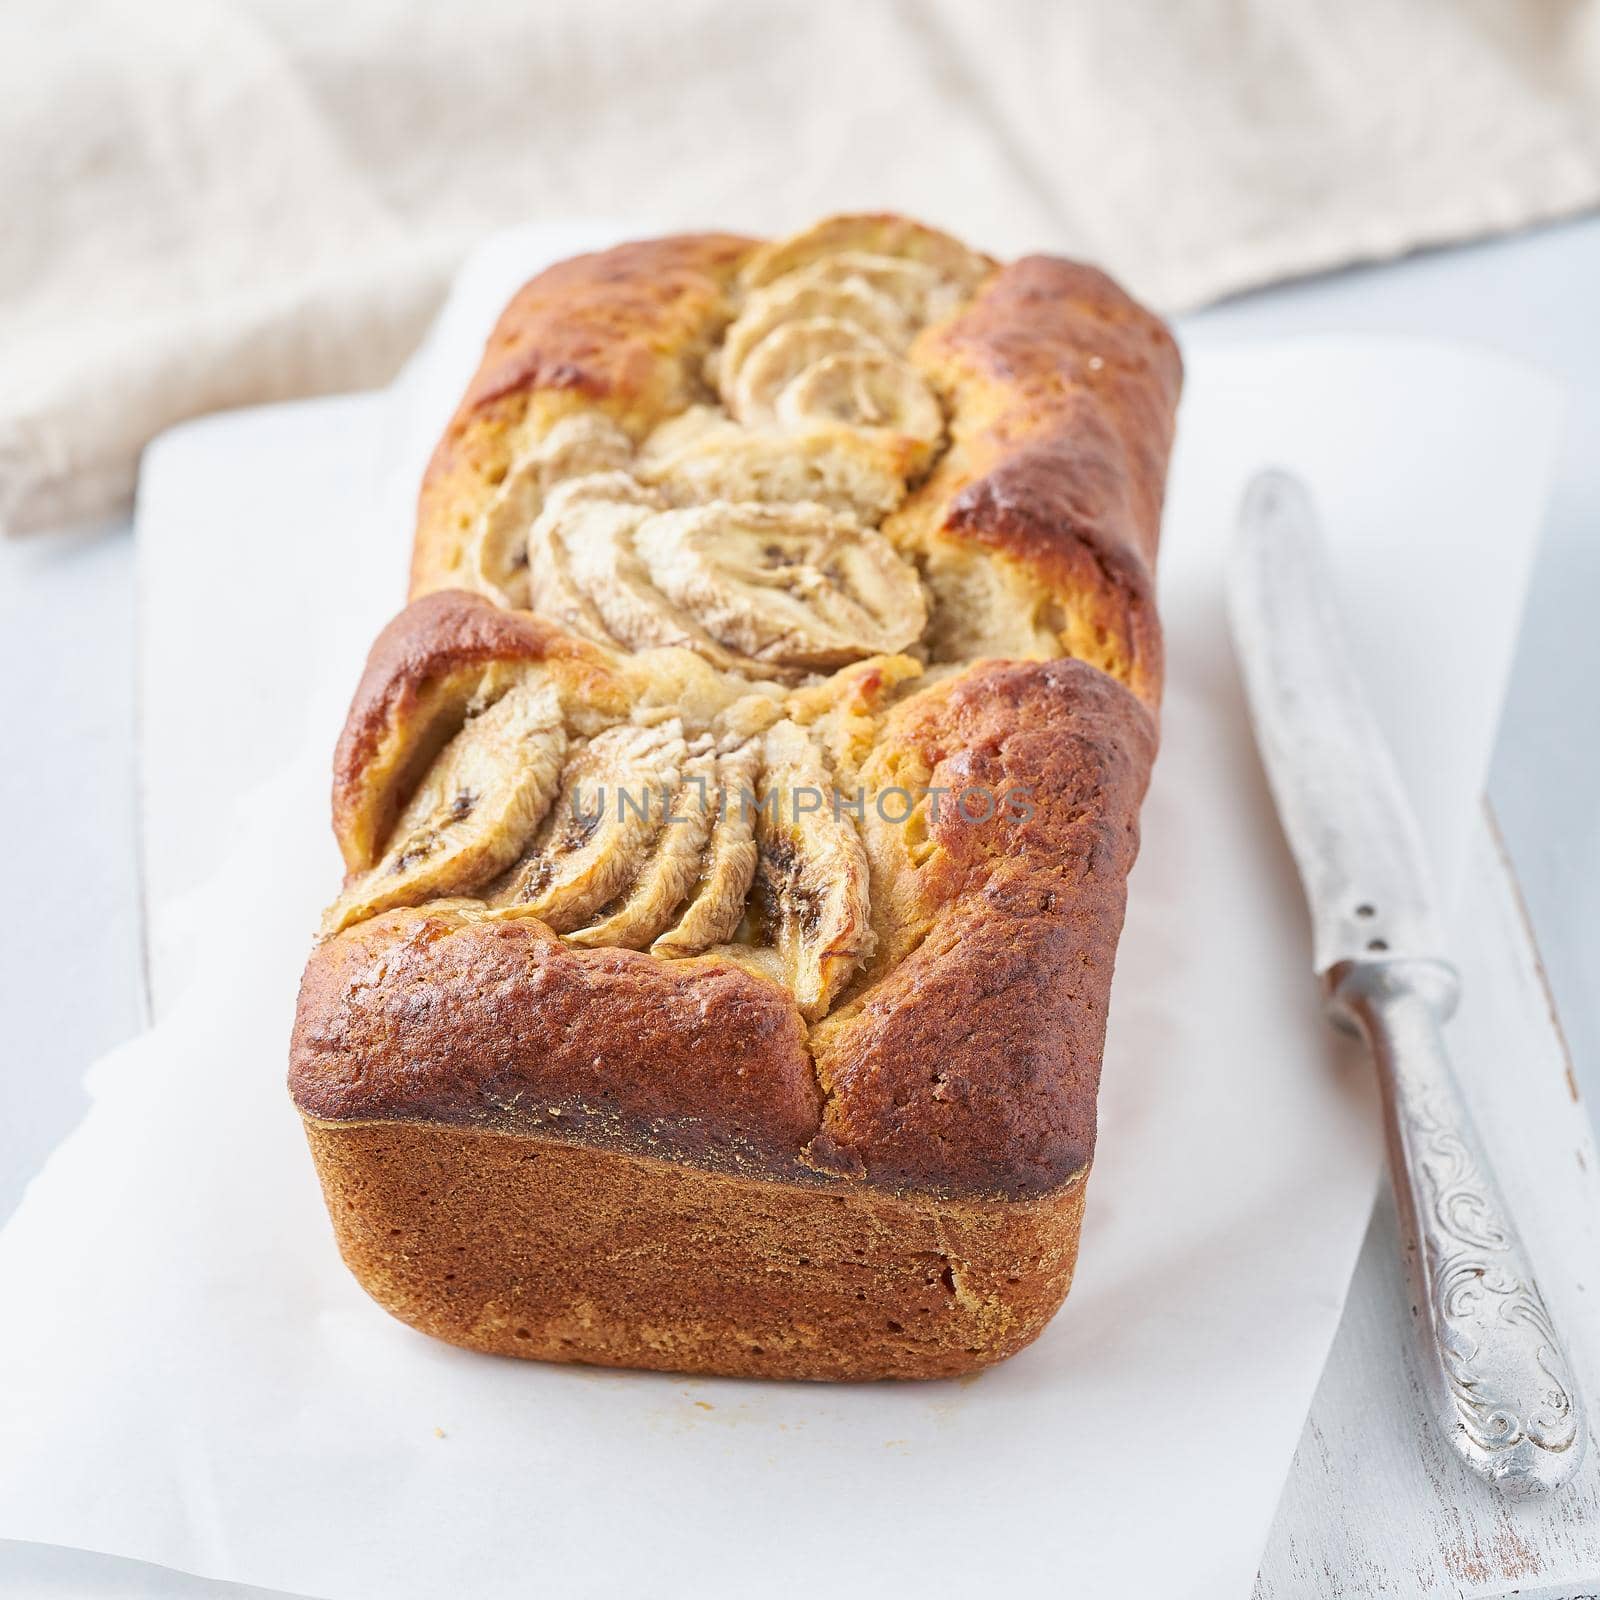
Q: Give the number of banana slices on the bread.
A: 14